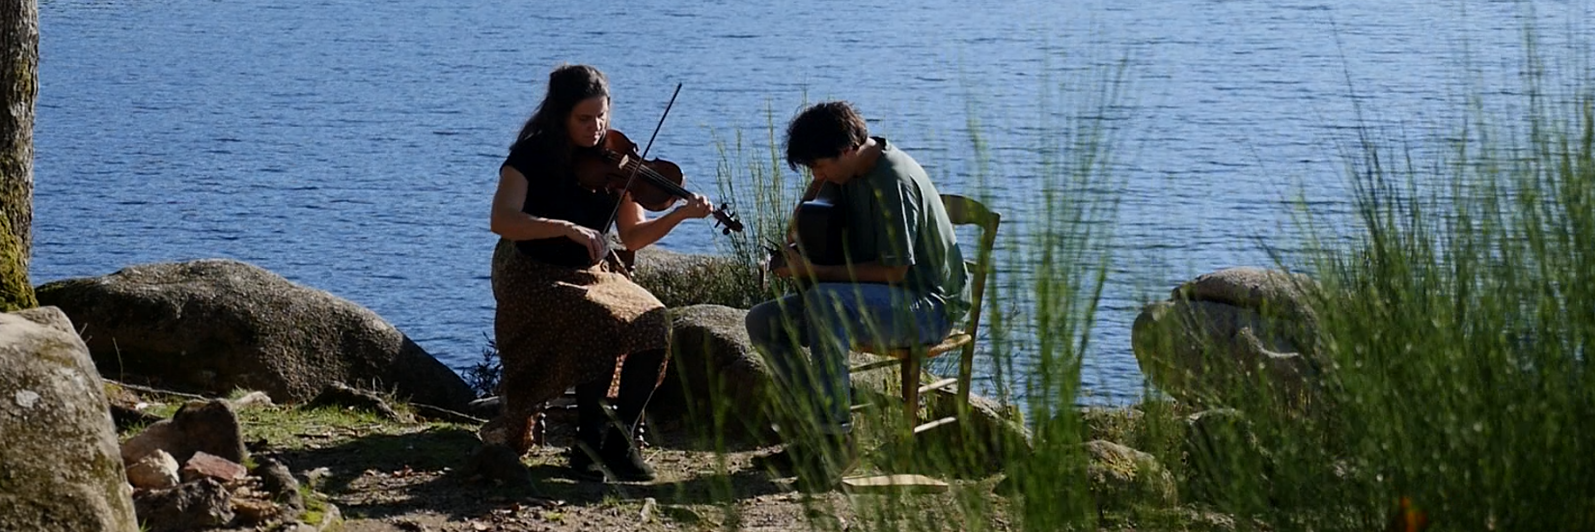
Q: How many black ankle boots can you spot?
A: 2